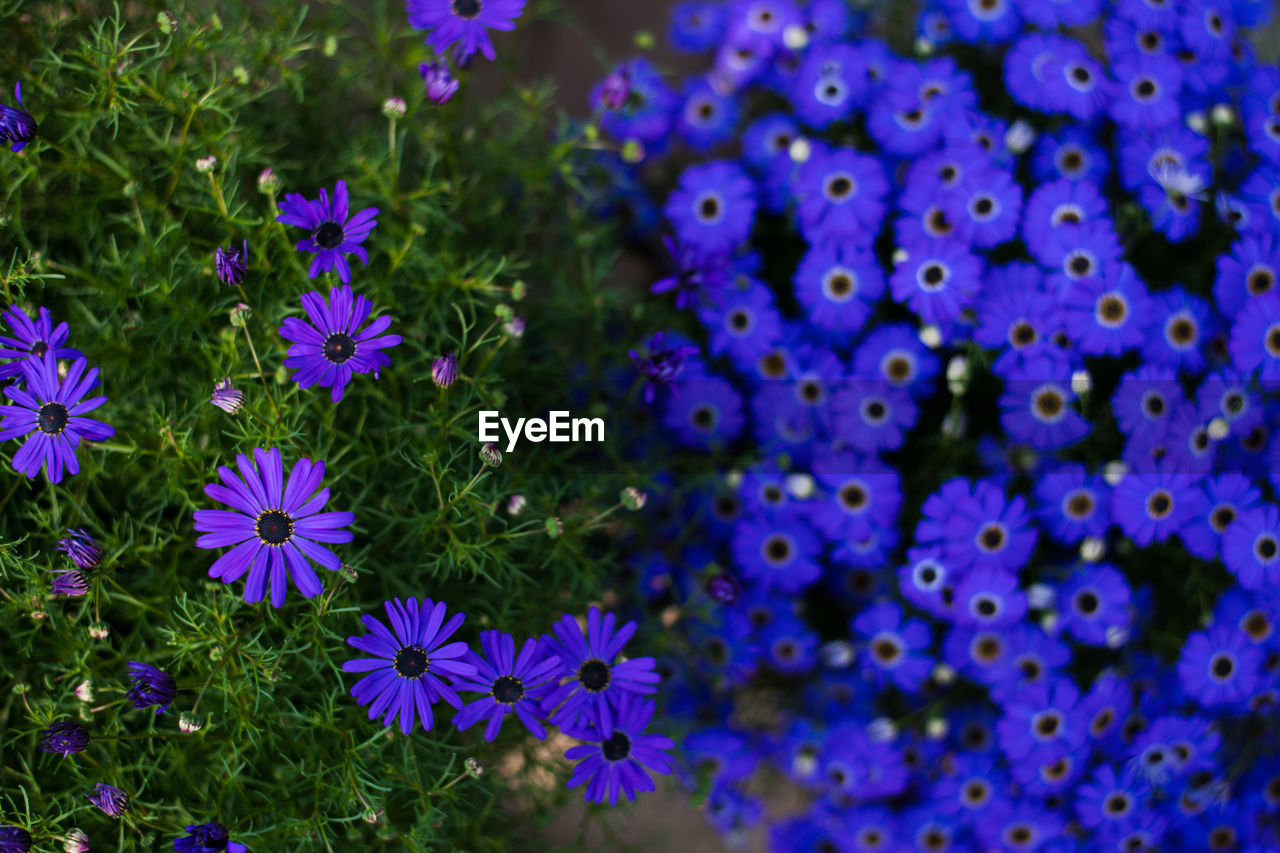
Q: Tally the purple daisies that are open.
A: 10